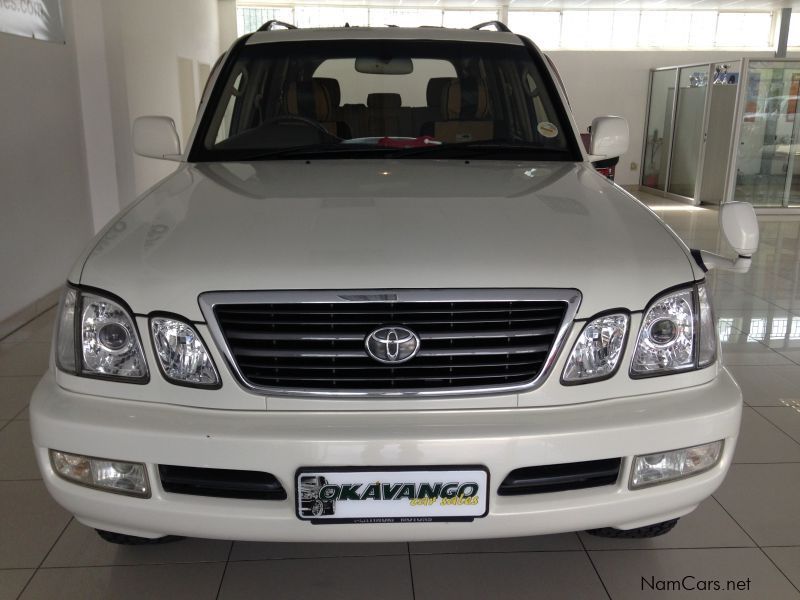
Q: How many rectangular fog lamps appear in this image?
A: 2